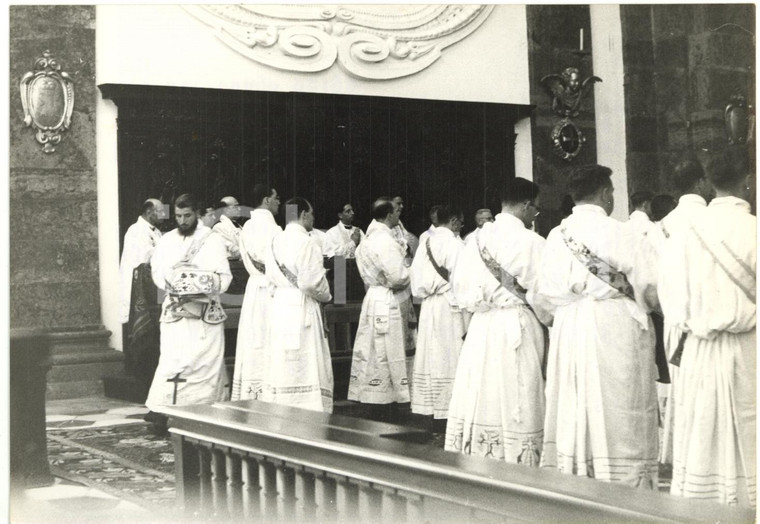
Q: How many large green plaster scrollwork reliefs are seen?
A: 0